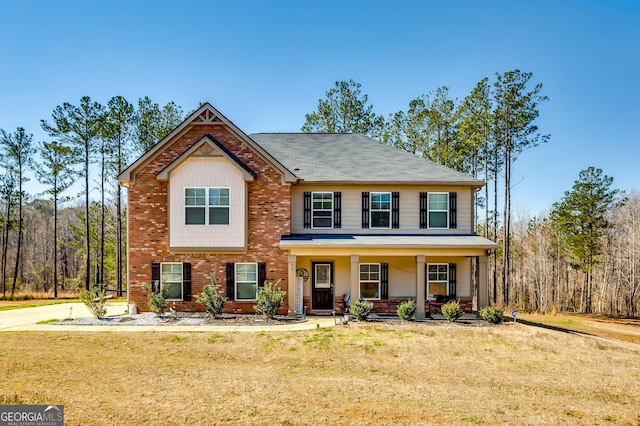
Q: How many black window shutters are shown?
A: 13